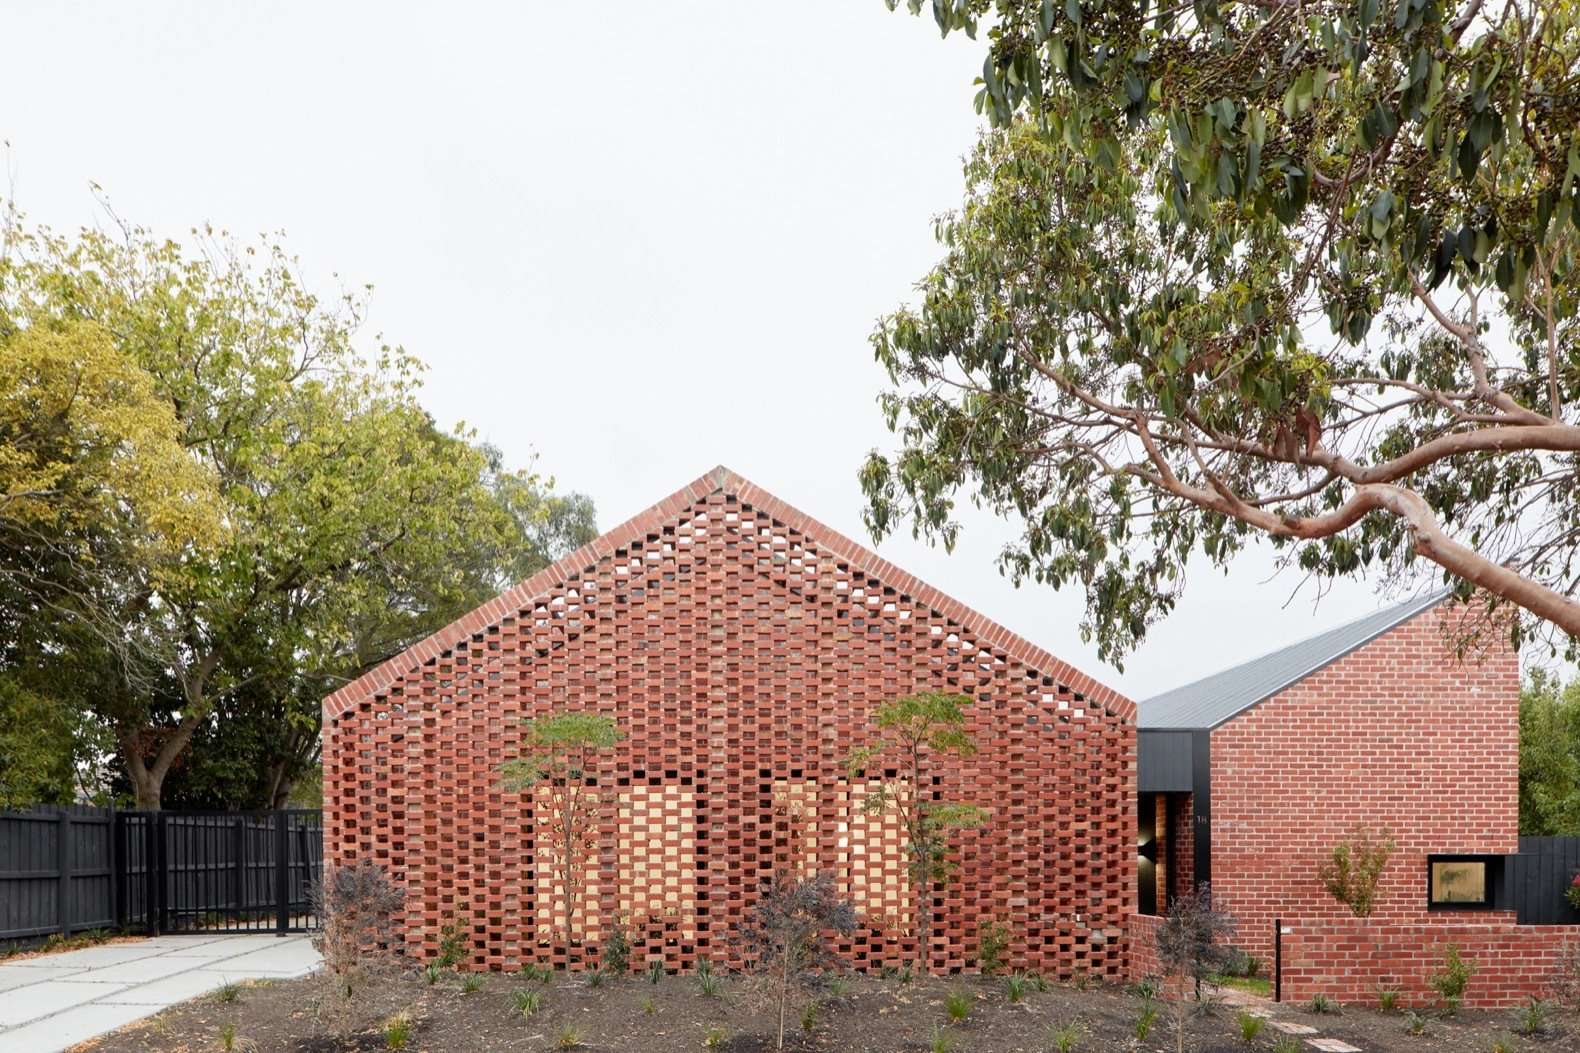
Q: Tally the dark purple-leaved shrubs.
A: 3